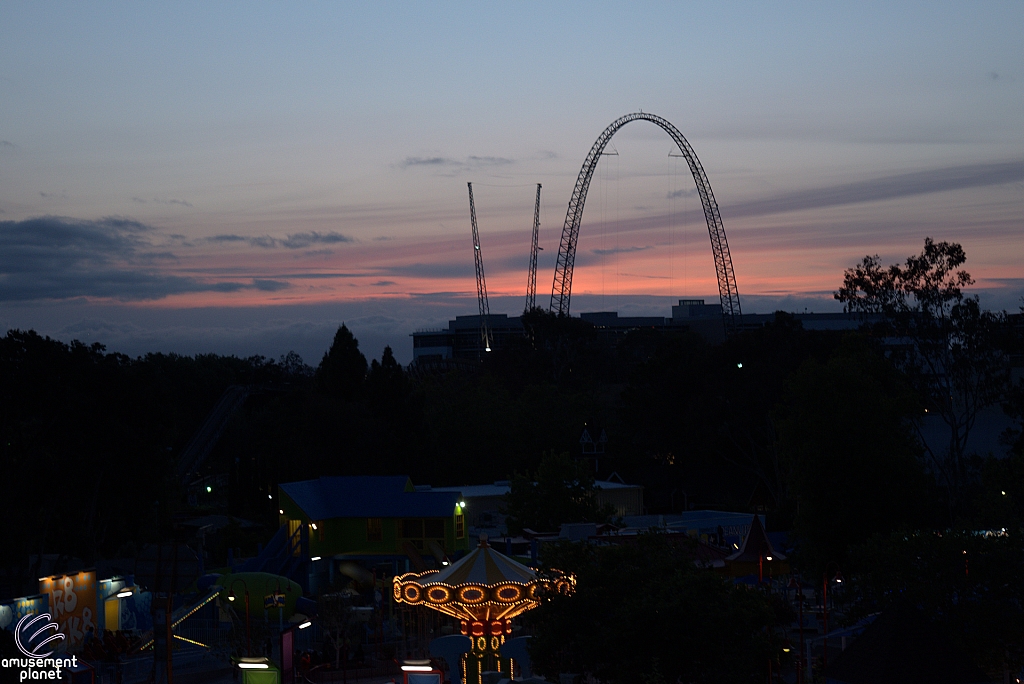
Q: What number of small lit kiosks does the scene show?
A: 2